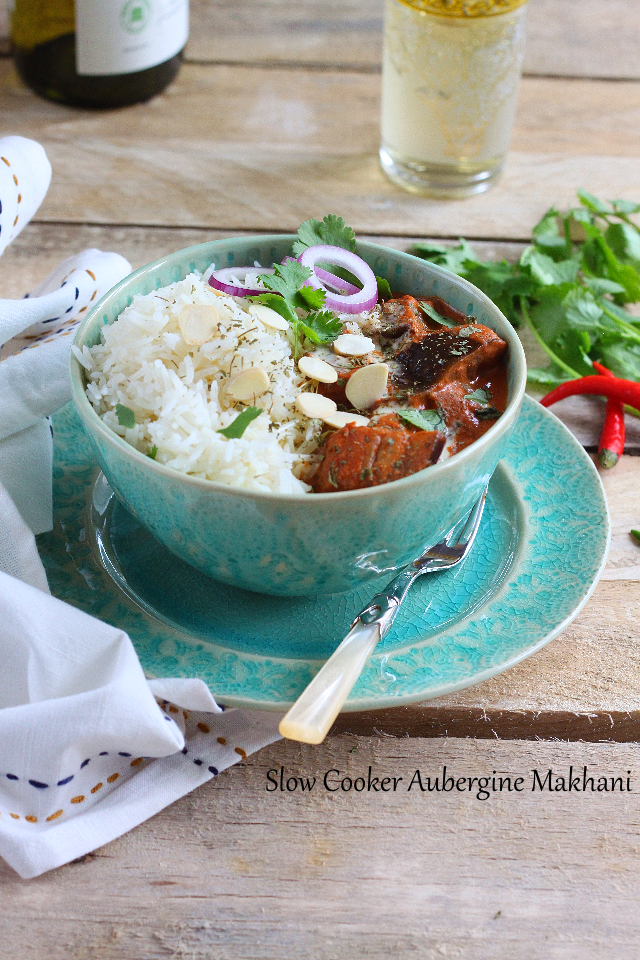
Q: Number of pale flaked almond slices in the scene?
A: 8